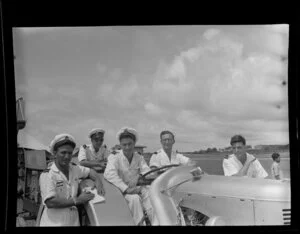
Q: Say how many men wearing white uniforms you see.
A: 5